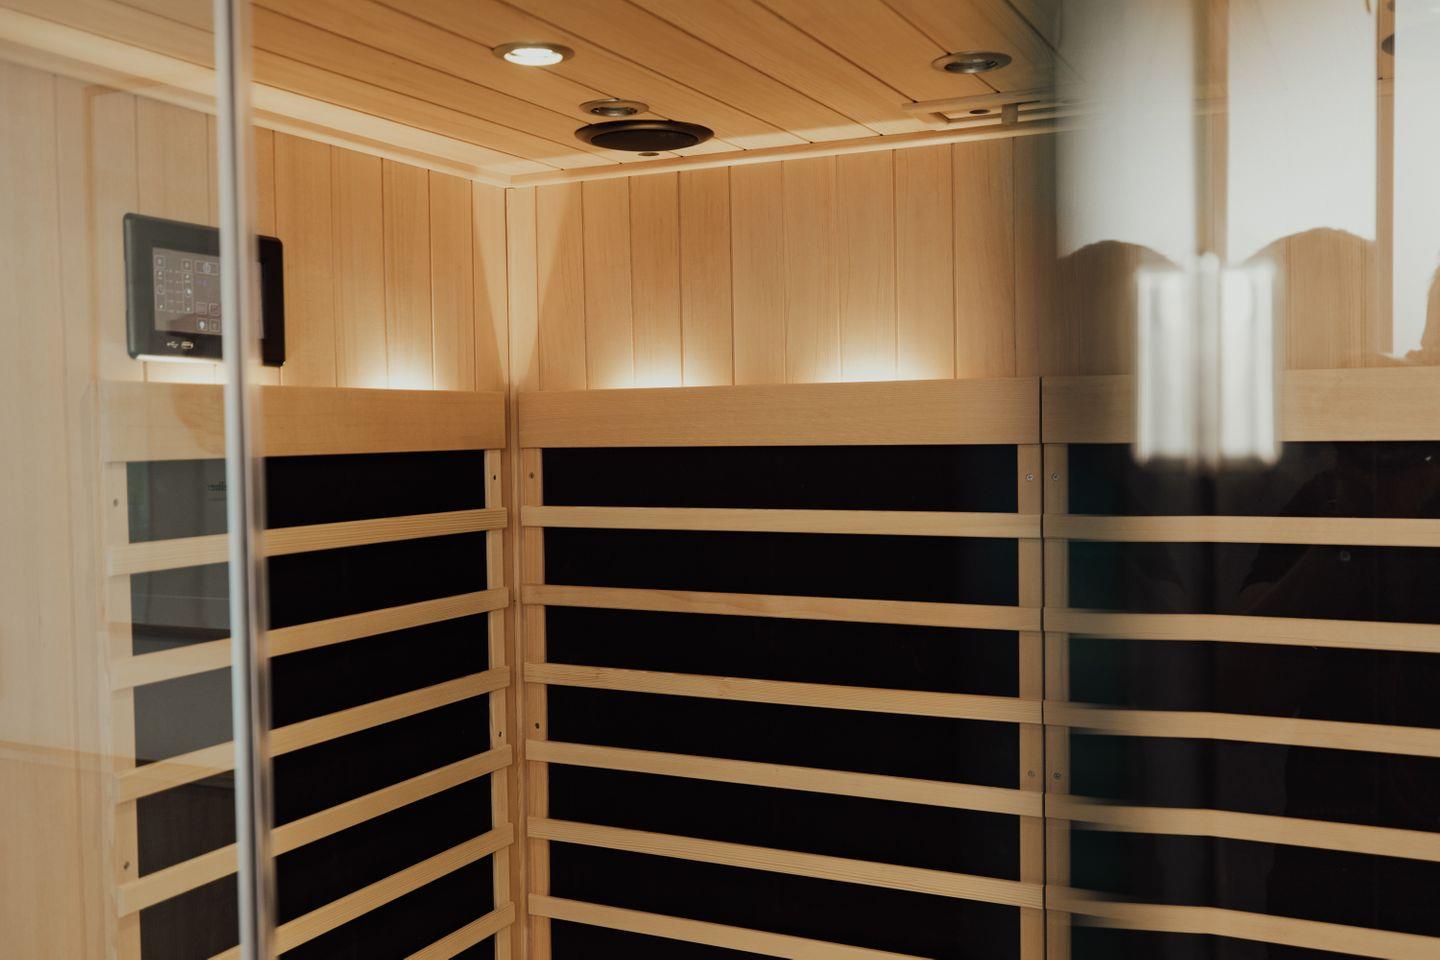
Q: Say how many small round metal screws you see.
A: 10